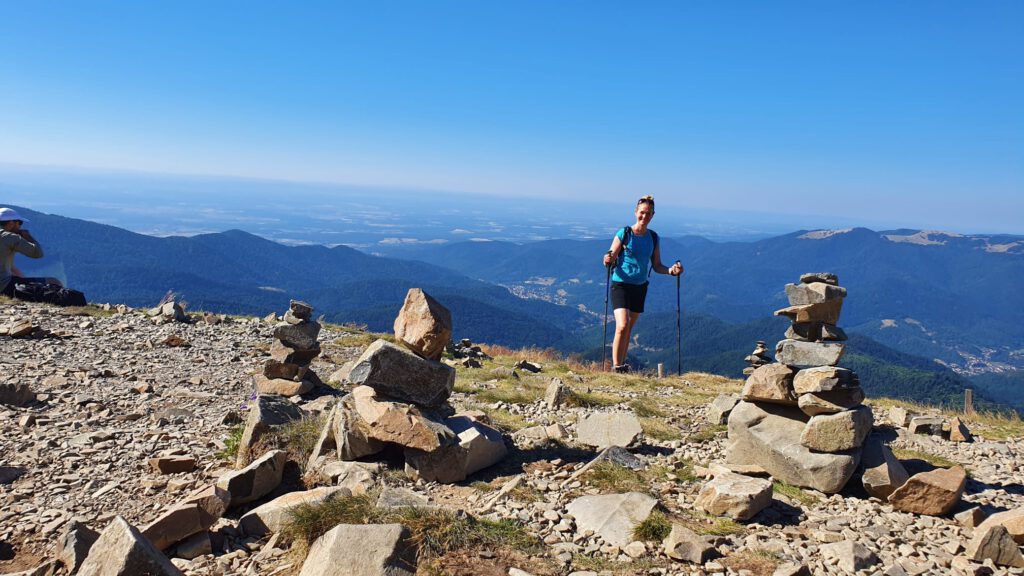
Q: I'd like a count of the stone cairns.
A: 4